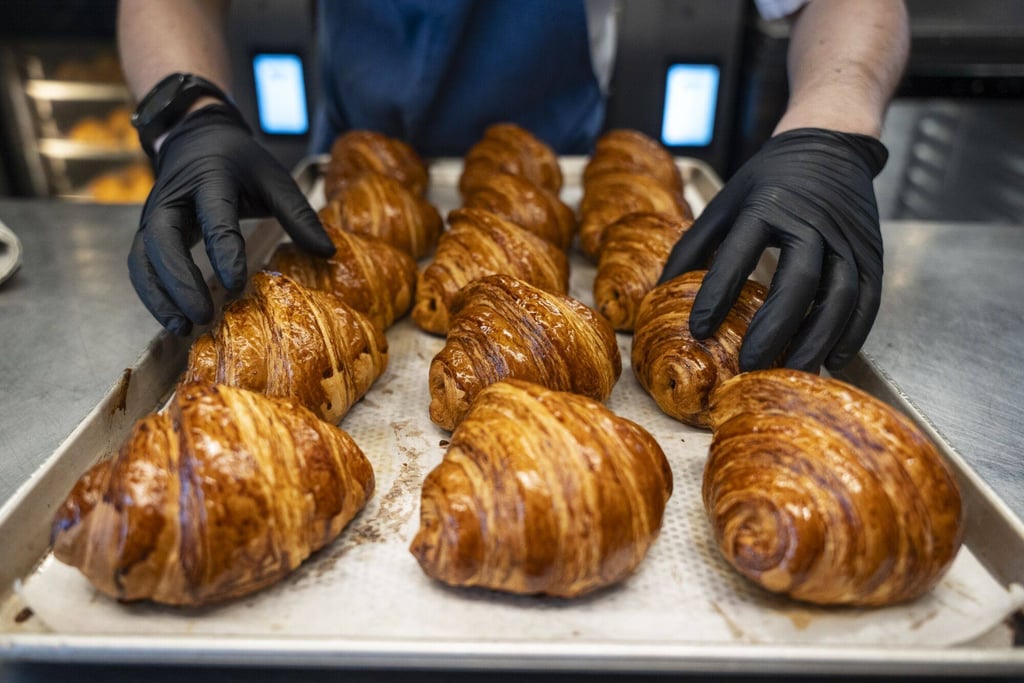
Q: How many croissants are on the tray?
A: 15